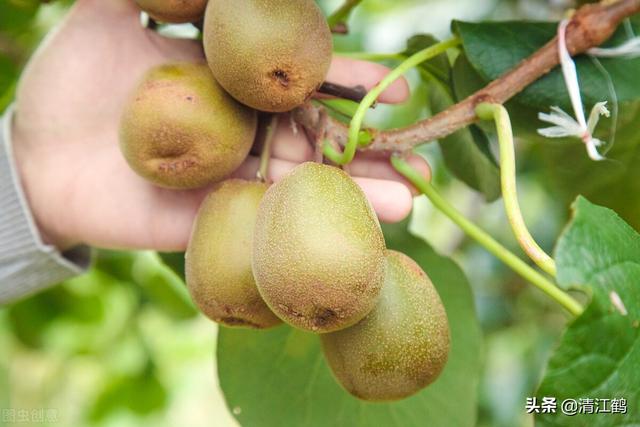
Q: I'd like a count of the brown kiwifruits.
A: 6